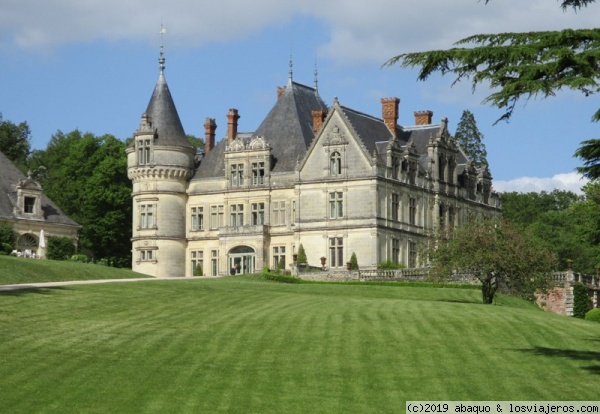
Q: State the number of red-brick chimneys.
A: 6